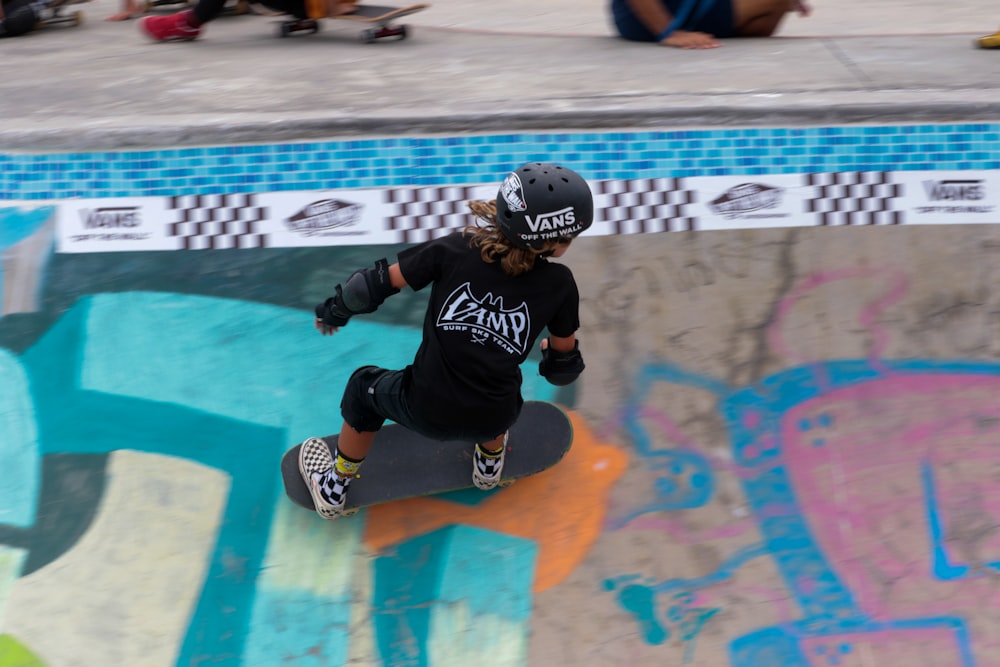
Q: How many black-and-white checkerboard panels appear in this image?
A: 4